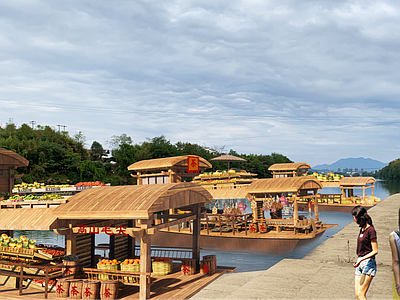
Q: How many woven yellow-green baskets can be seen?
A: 3